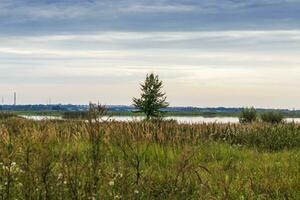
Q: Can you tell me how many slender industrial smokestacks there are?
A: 2